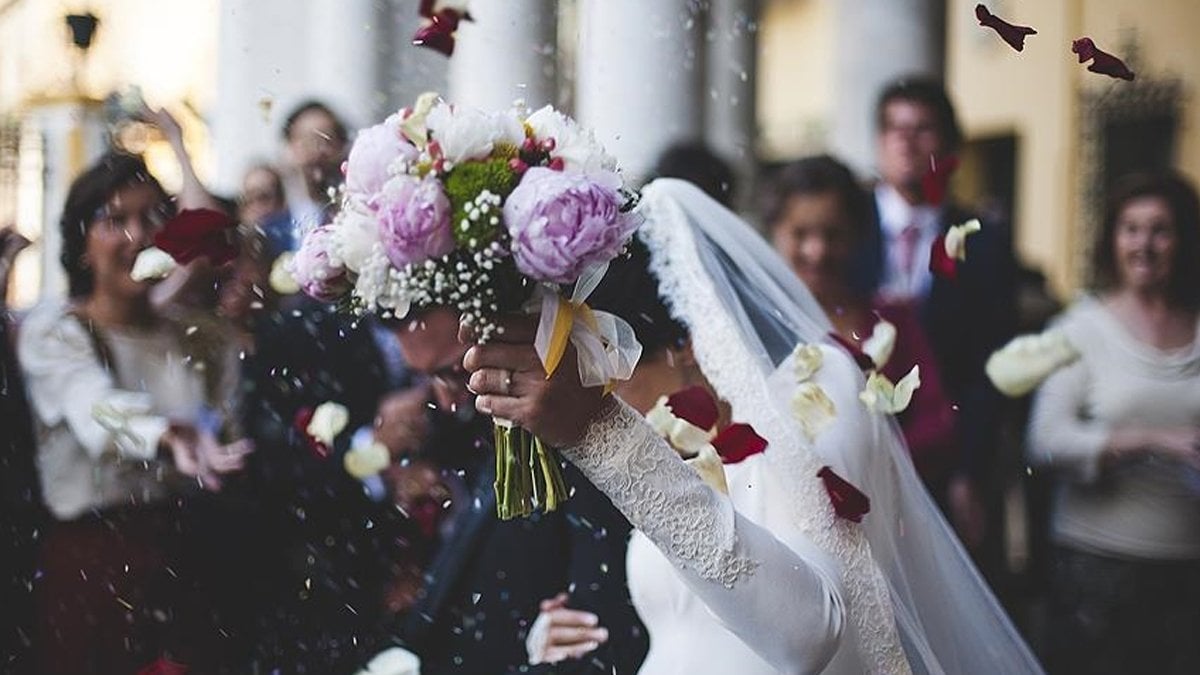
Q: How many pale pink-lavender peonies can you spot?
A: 4